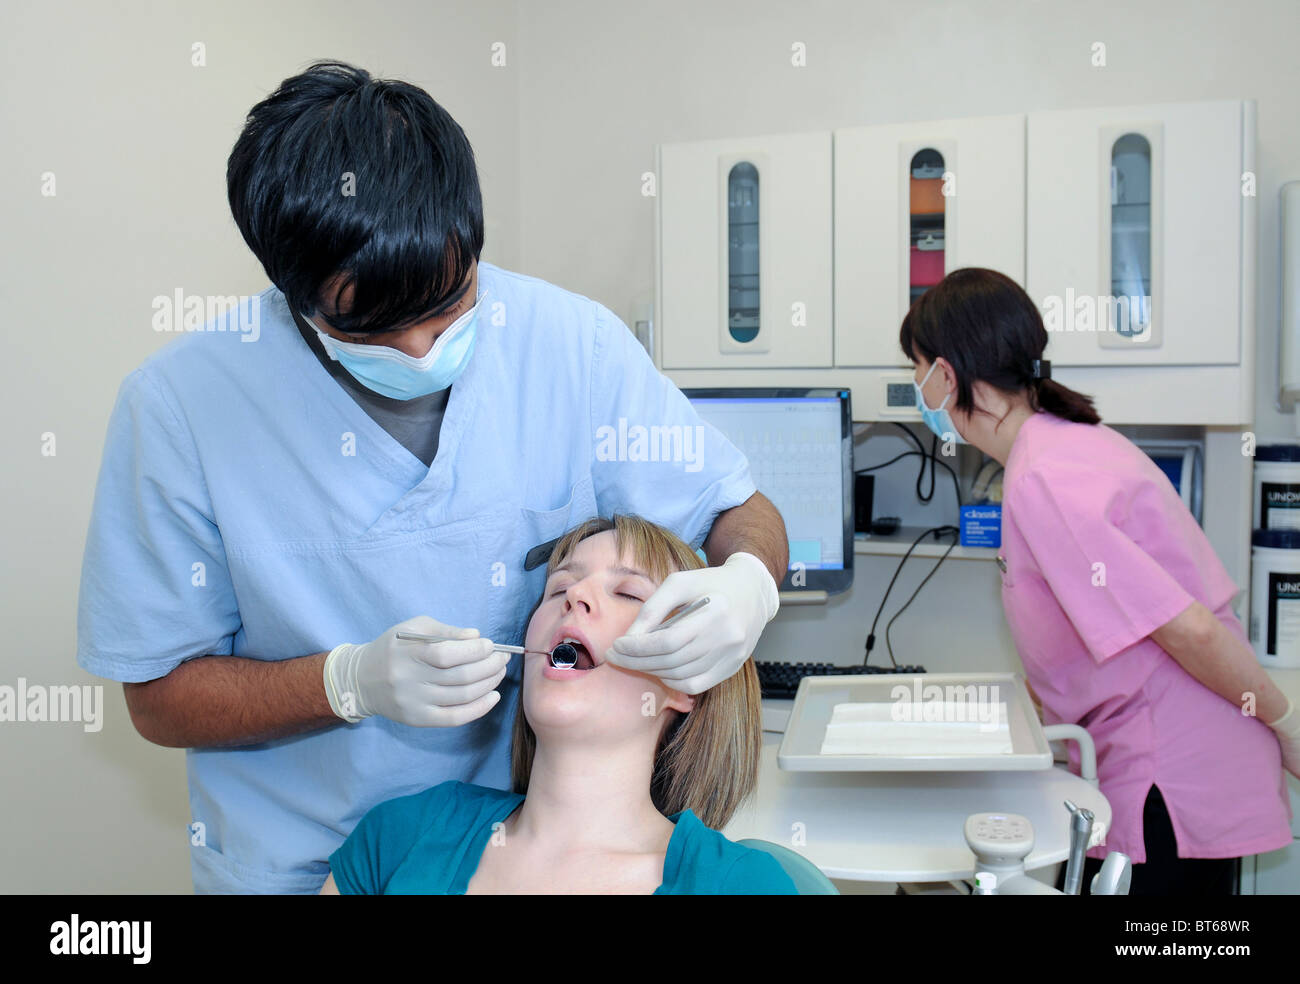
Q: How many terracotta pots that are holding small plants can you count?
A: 0